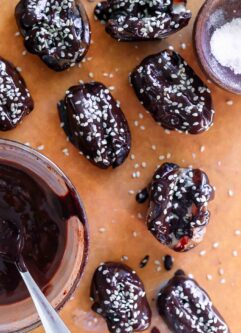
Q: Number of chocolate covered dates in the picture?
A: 8